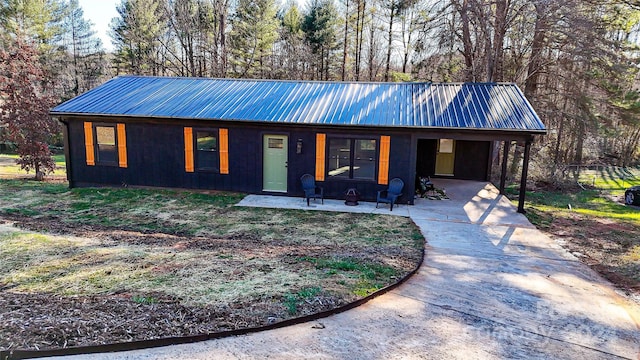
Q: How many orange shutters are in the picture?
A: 6